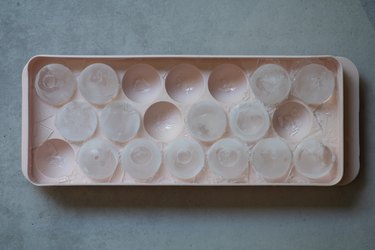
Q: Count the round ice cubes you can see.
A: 14